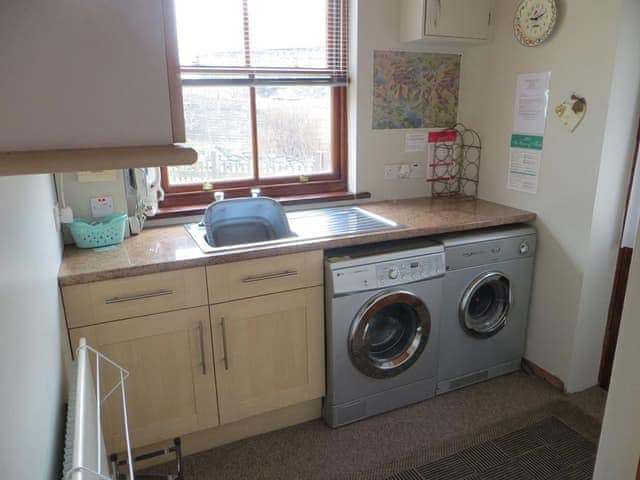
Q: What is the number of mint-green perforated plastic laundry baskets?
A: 1